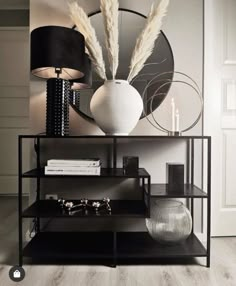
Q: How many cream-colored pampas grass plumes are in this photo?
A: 3